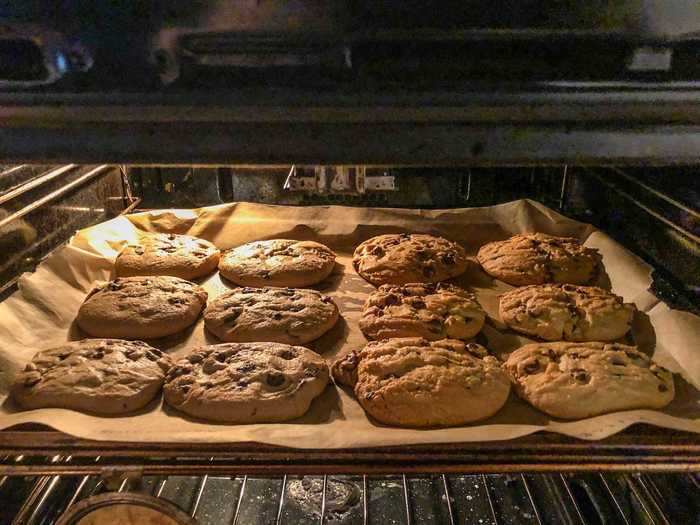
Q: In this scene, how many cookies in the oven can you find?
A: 12